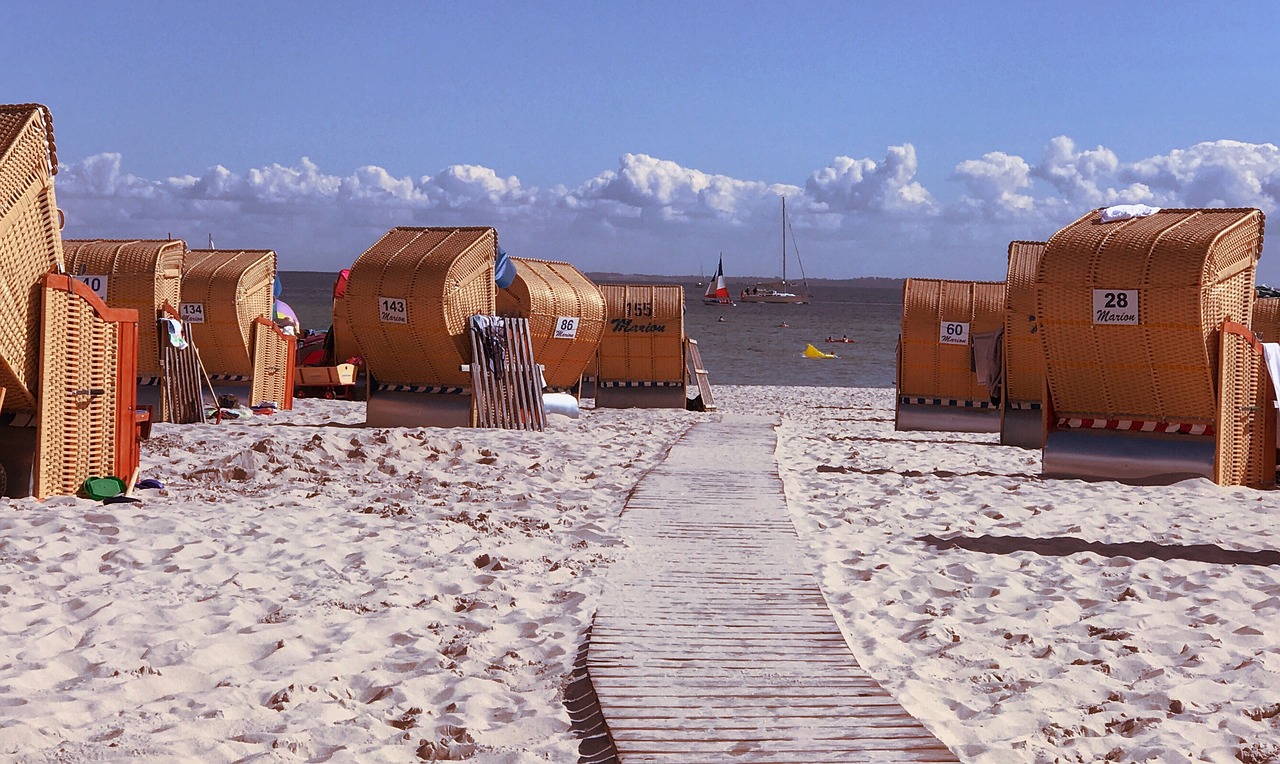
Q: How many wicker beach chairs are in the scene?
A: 11